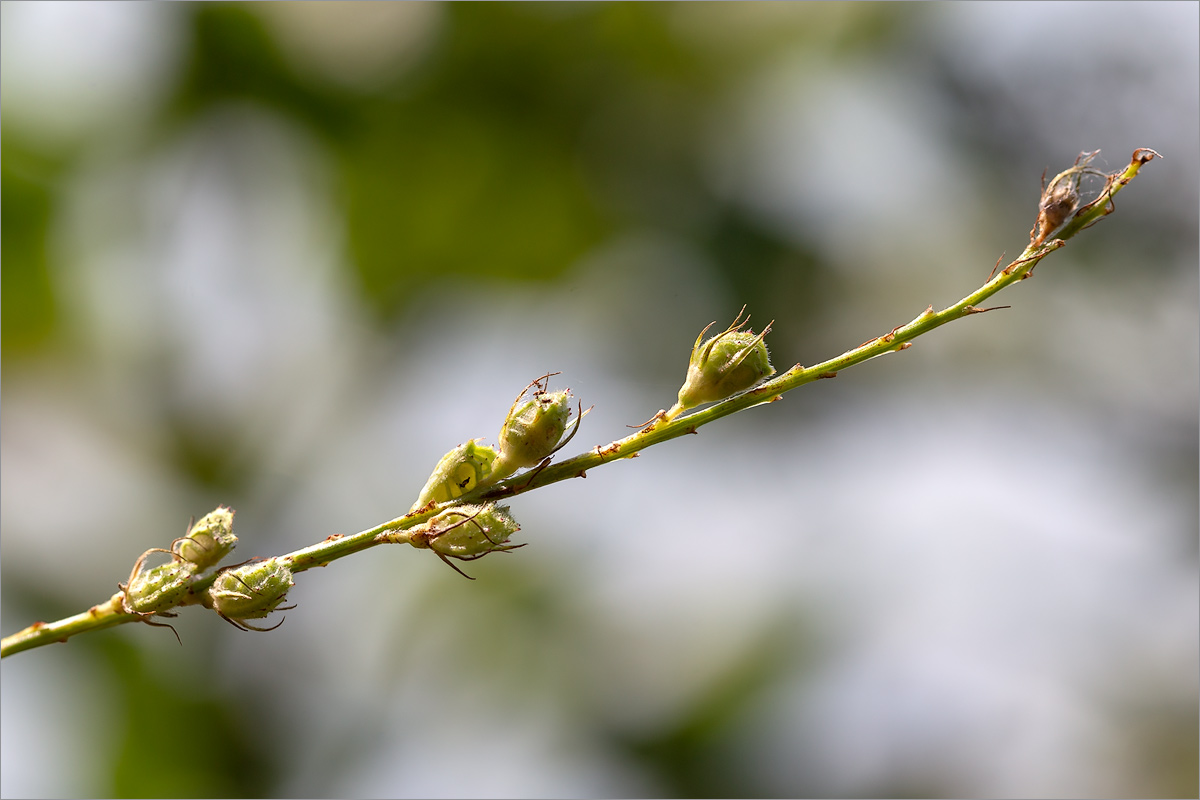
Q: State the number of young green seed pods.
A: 7